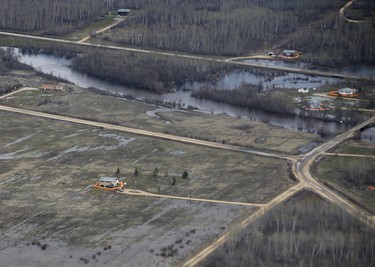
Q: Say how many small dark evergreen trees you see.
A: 5